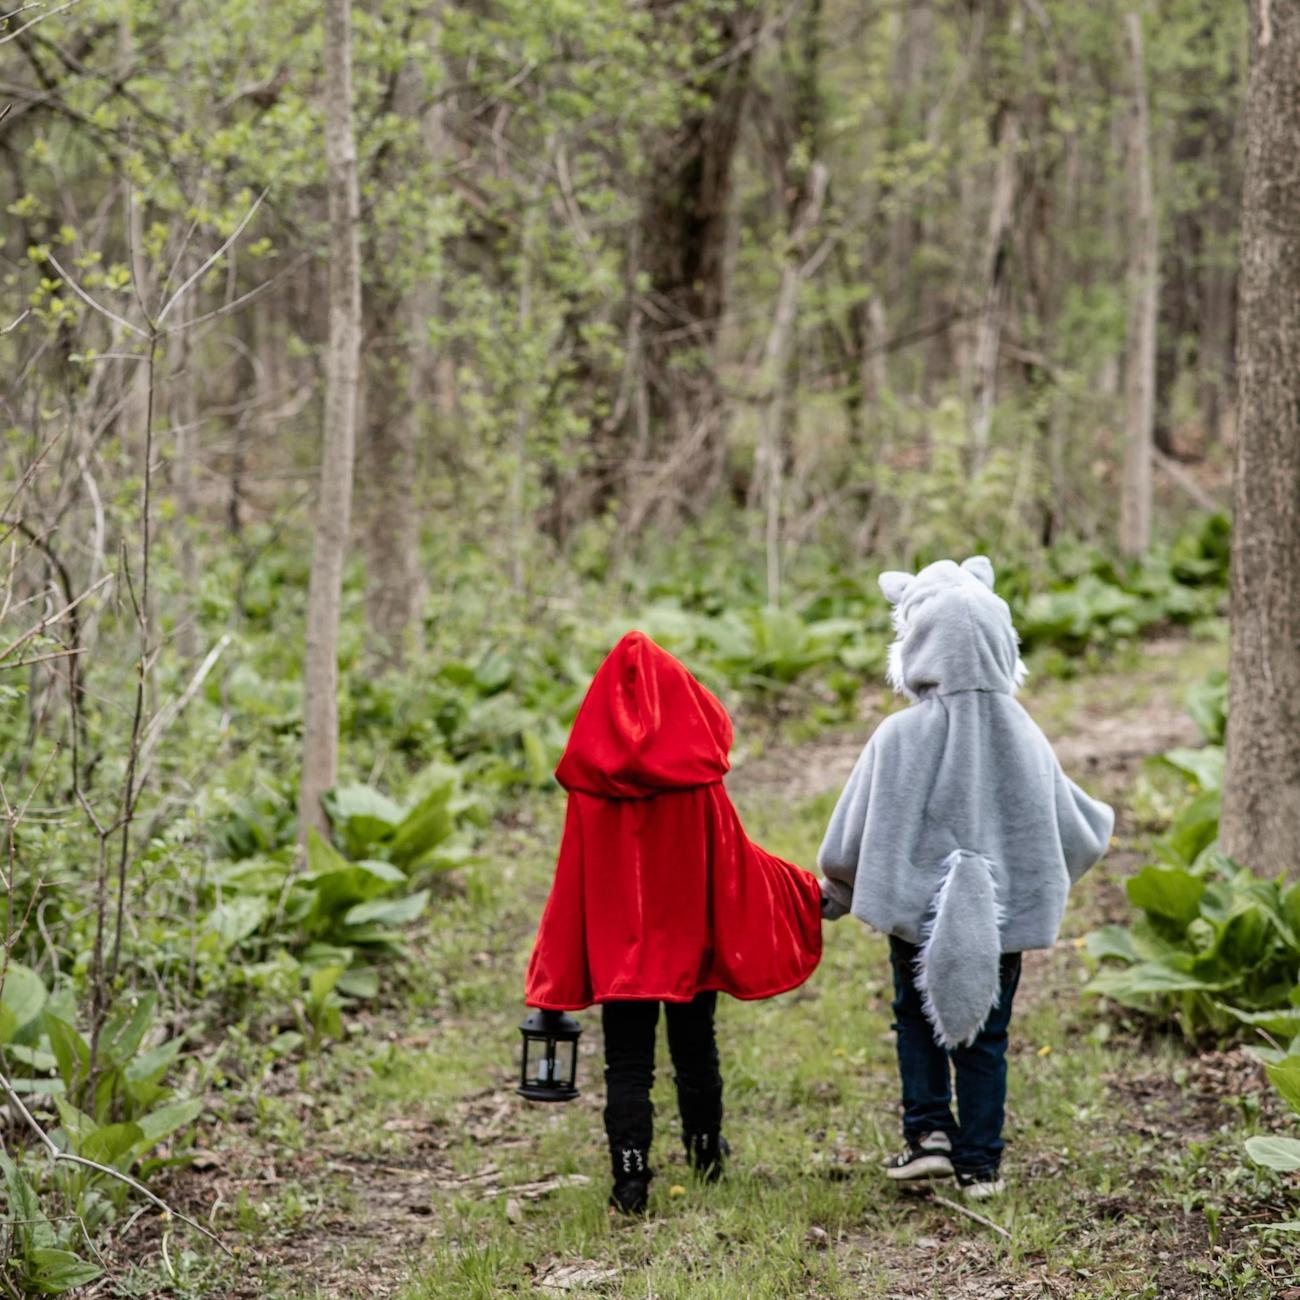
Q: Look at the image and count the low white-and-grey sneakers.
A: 2